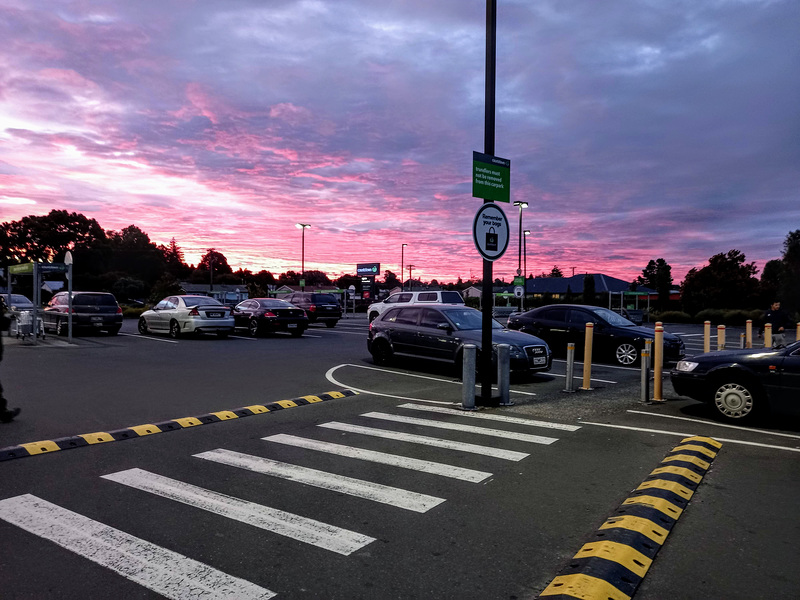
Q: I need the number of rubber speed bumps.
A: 2